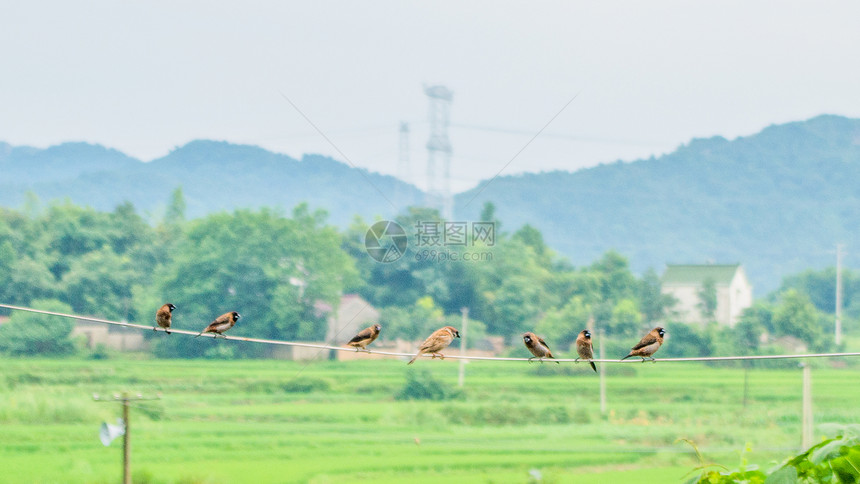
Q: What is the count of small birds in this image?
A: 7